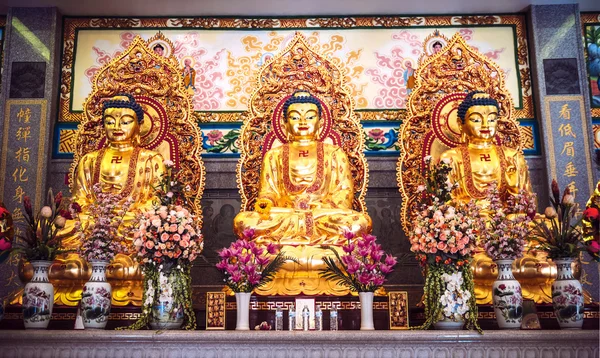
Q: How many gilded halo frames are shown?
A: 3